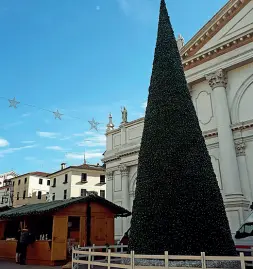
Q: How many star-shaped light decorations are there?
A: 3